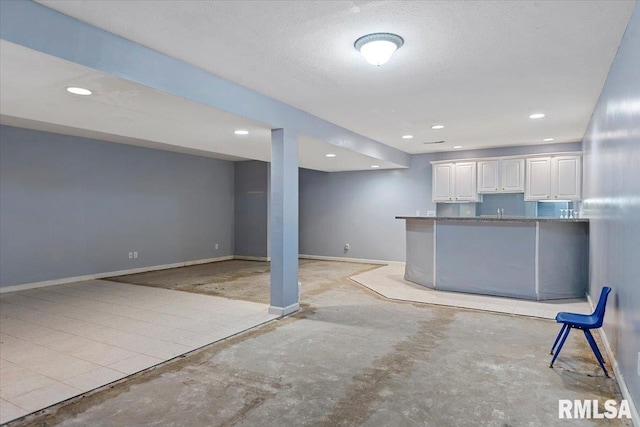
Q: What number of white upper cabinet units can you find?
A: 3